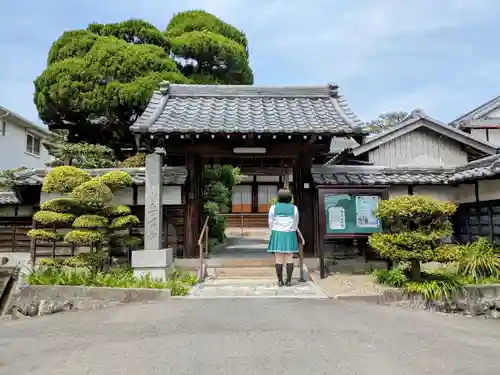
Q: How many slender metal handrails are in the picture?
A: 2